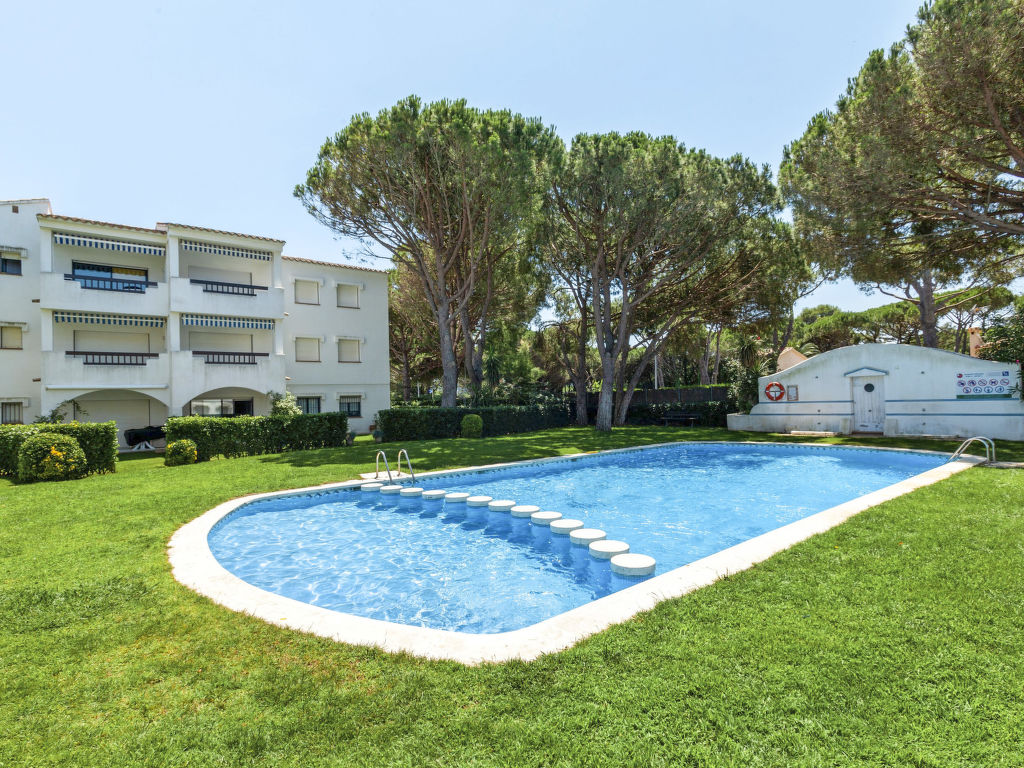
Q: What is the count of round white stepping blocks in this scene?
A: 13